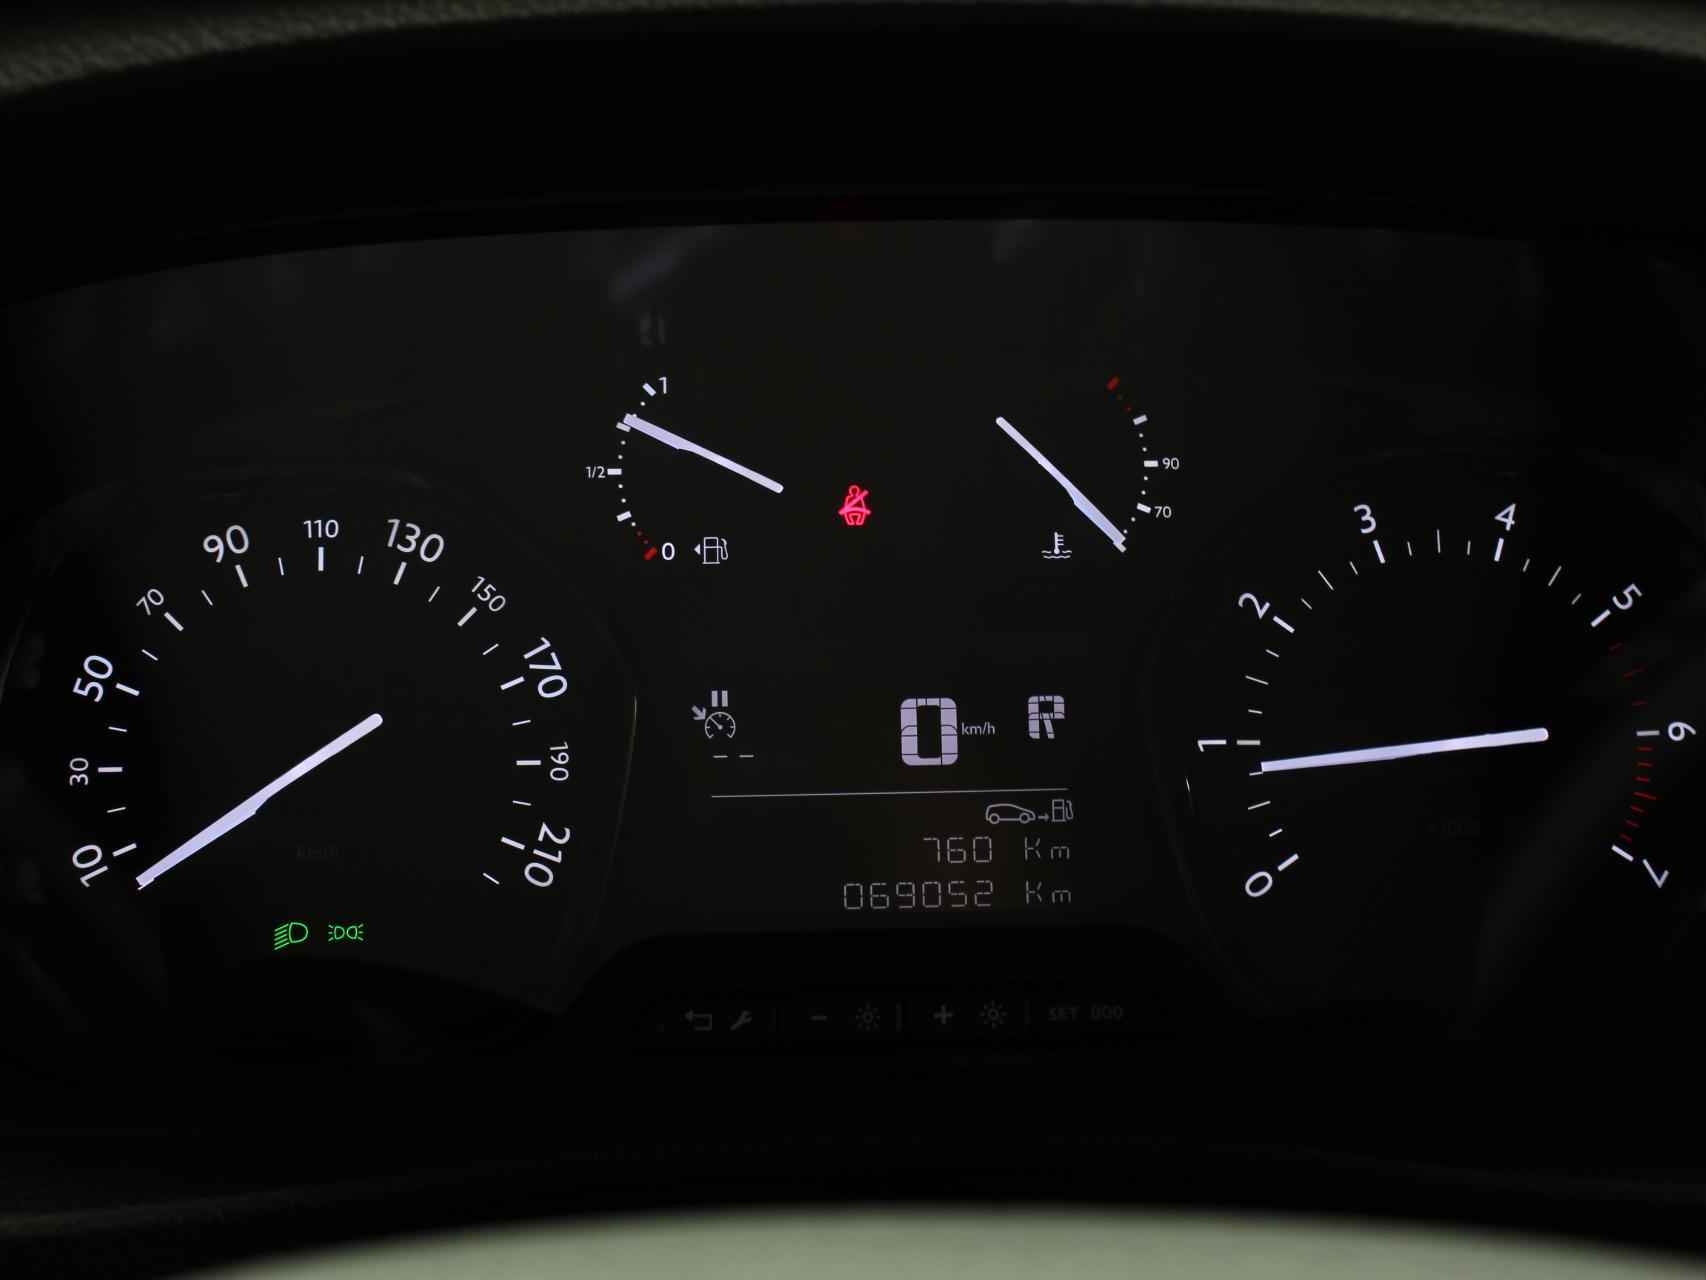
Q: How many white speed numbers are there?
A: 11